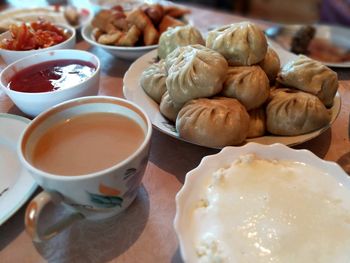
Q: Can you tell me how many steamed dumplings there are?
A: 11